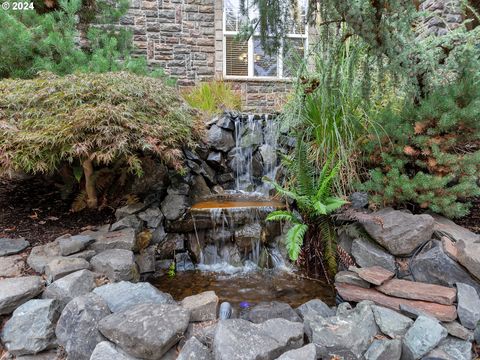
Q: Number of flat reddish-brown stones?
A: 3